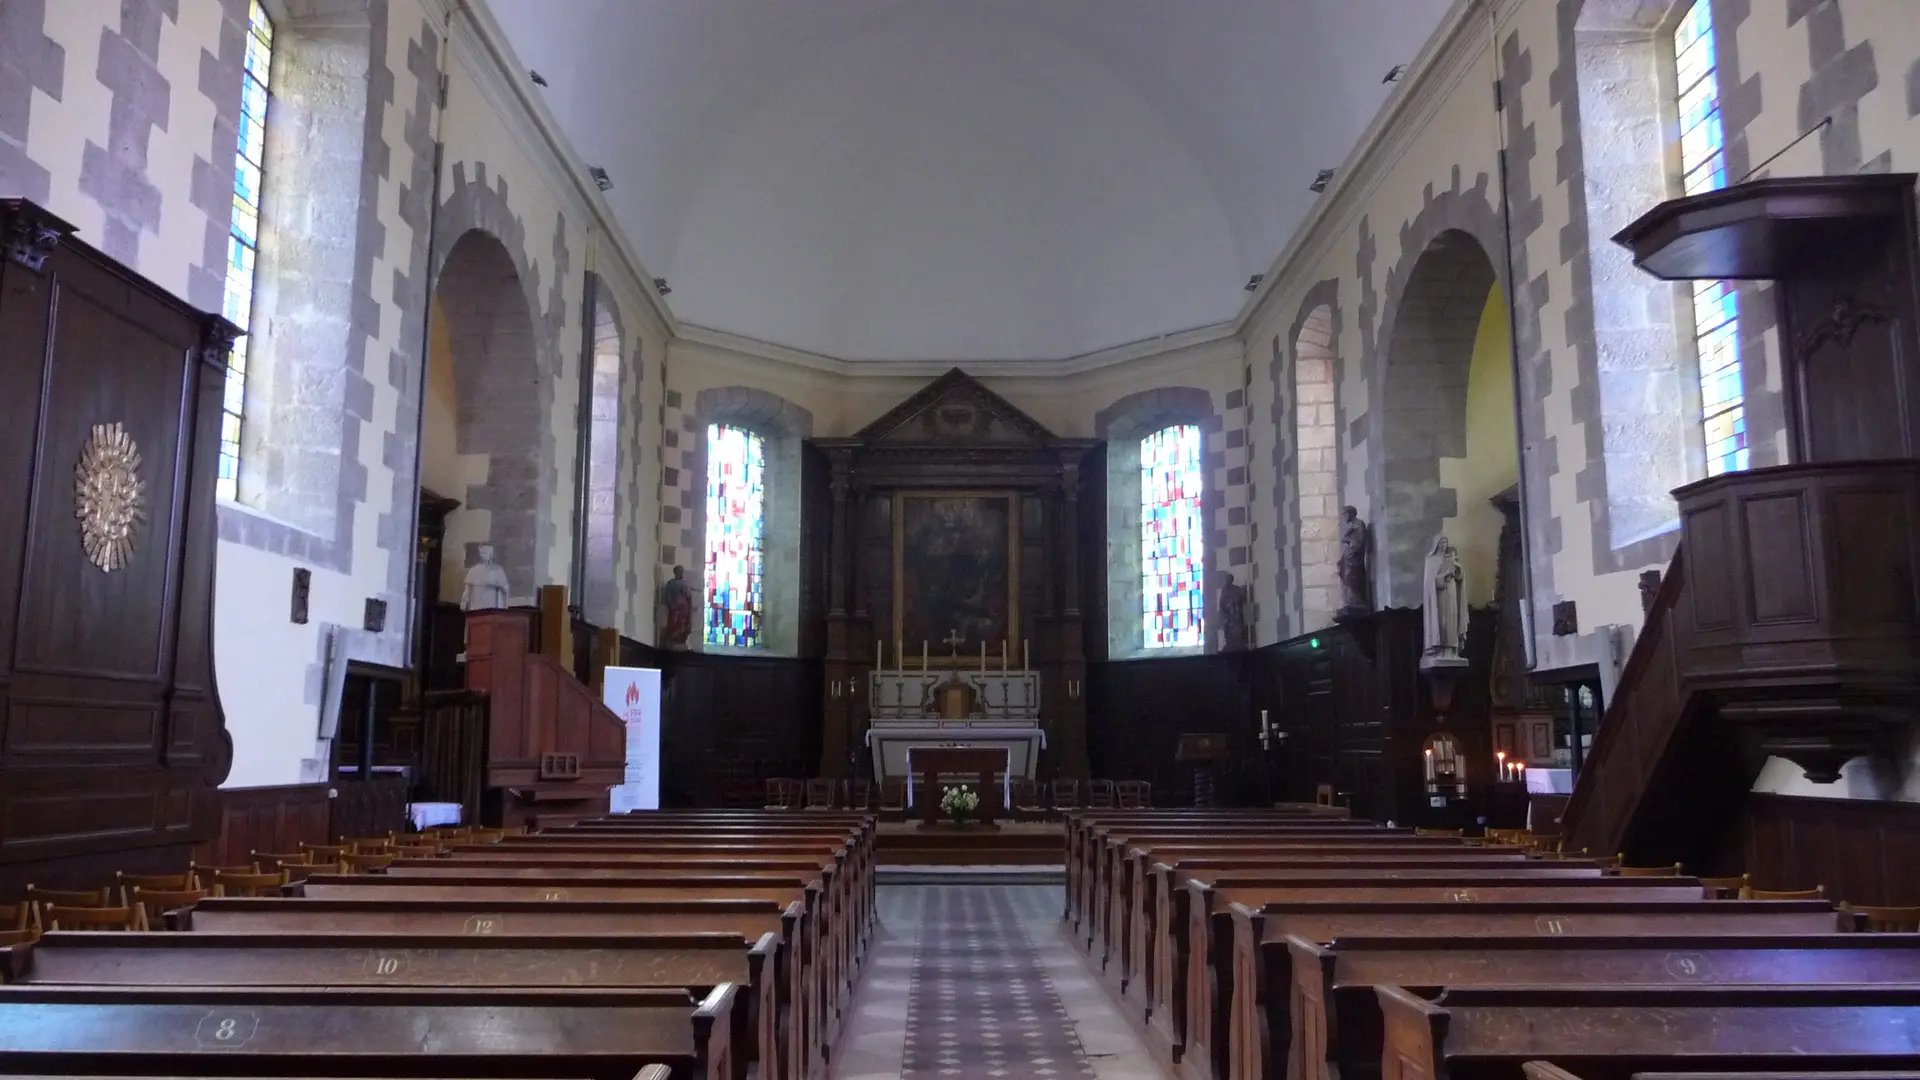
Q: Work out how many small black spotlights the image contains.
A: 6